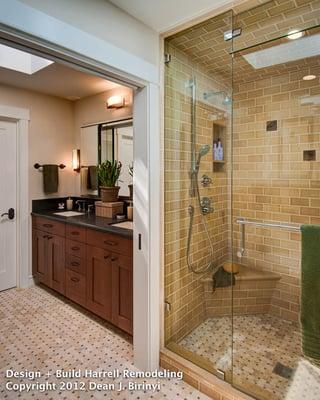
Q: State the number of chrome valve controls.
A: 2